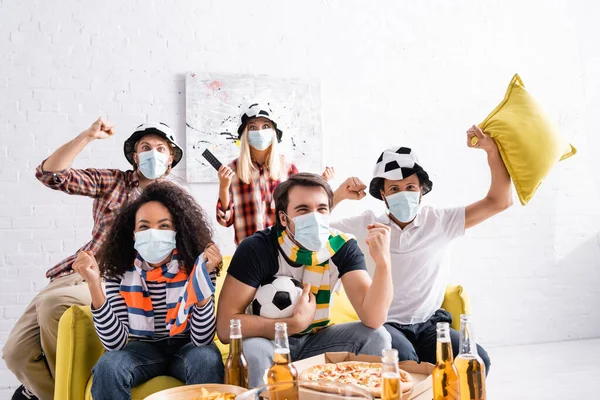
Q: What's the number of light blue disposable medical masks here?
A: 5